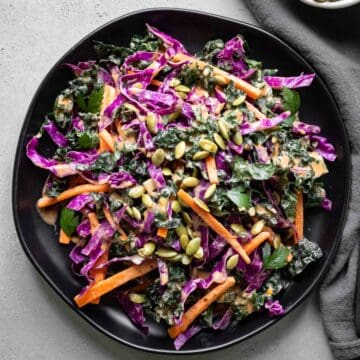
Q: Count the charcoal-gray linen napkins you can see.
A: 1